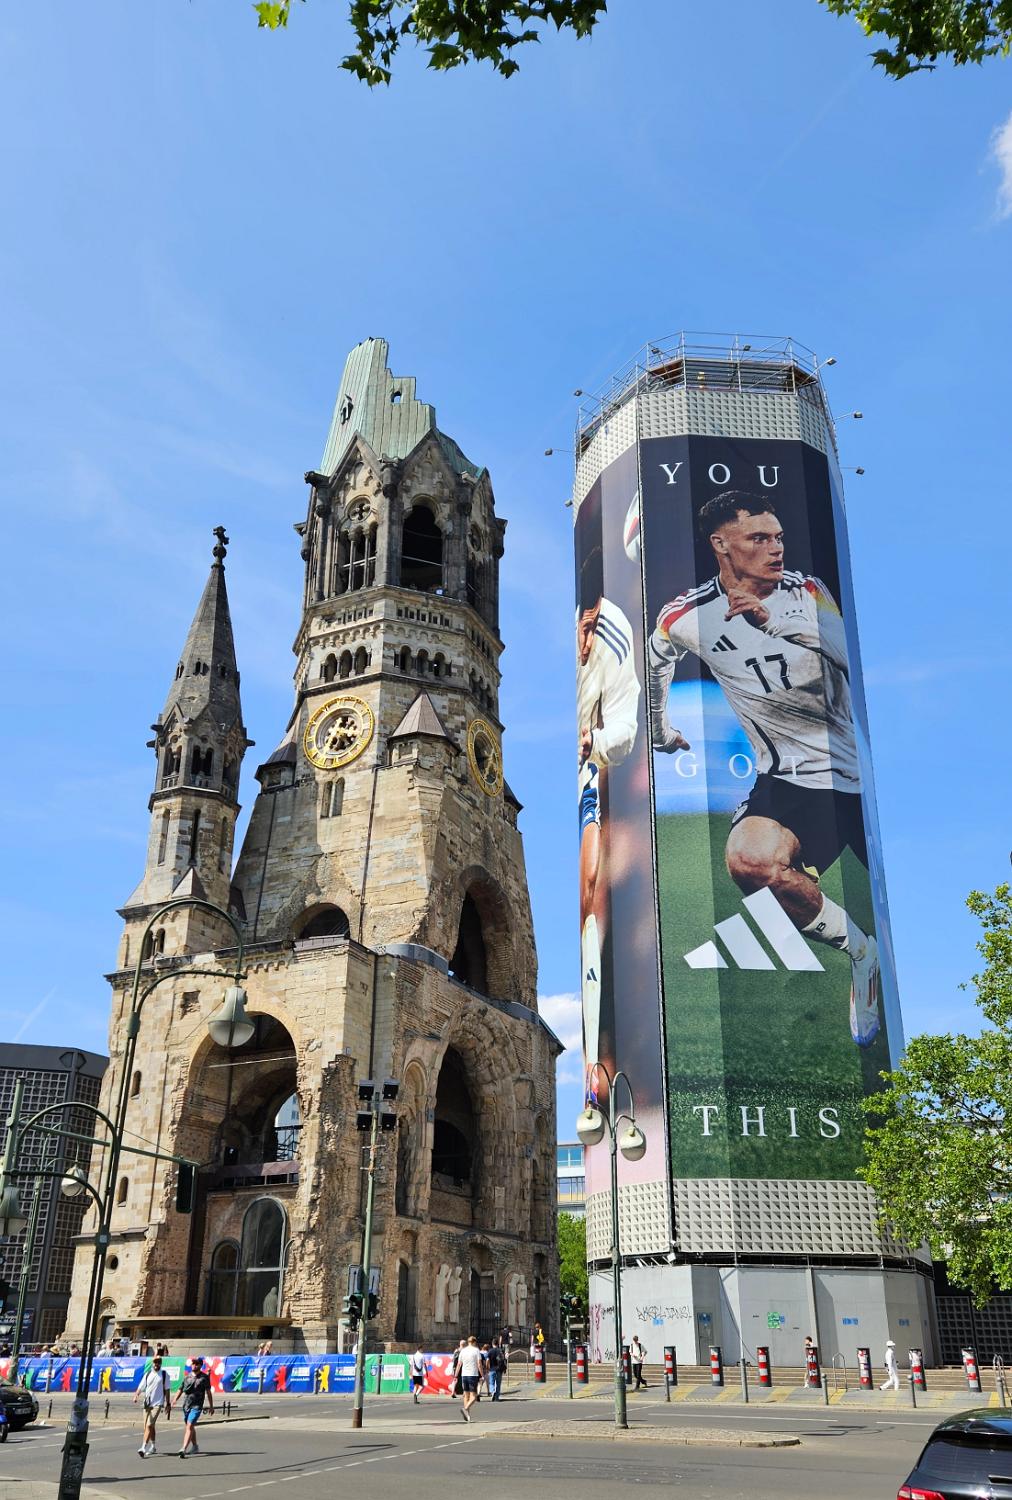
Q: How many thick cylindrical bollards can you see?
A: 10